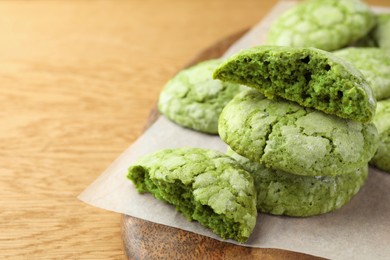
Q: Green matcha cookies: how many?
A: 9